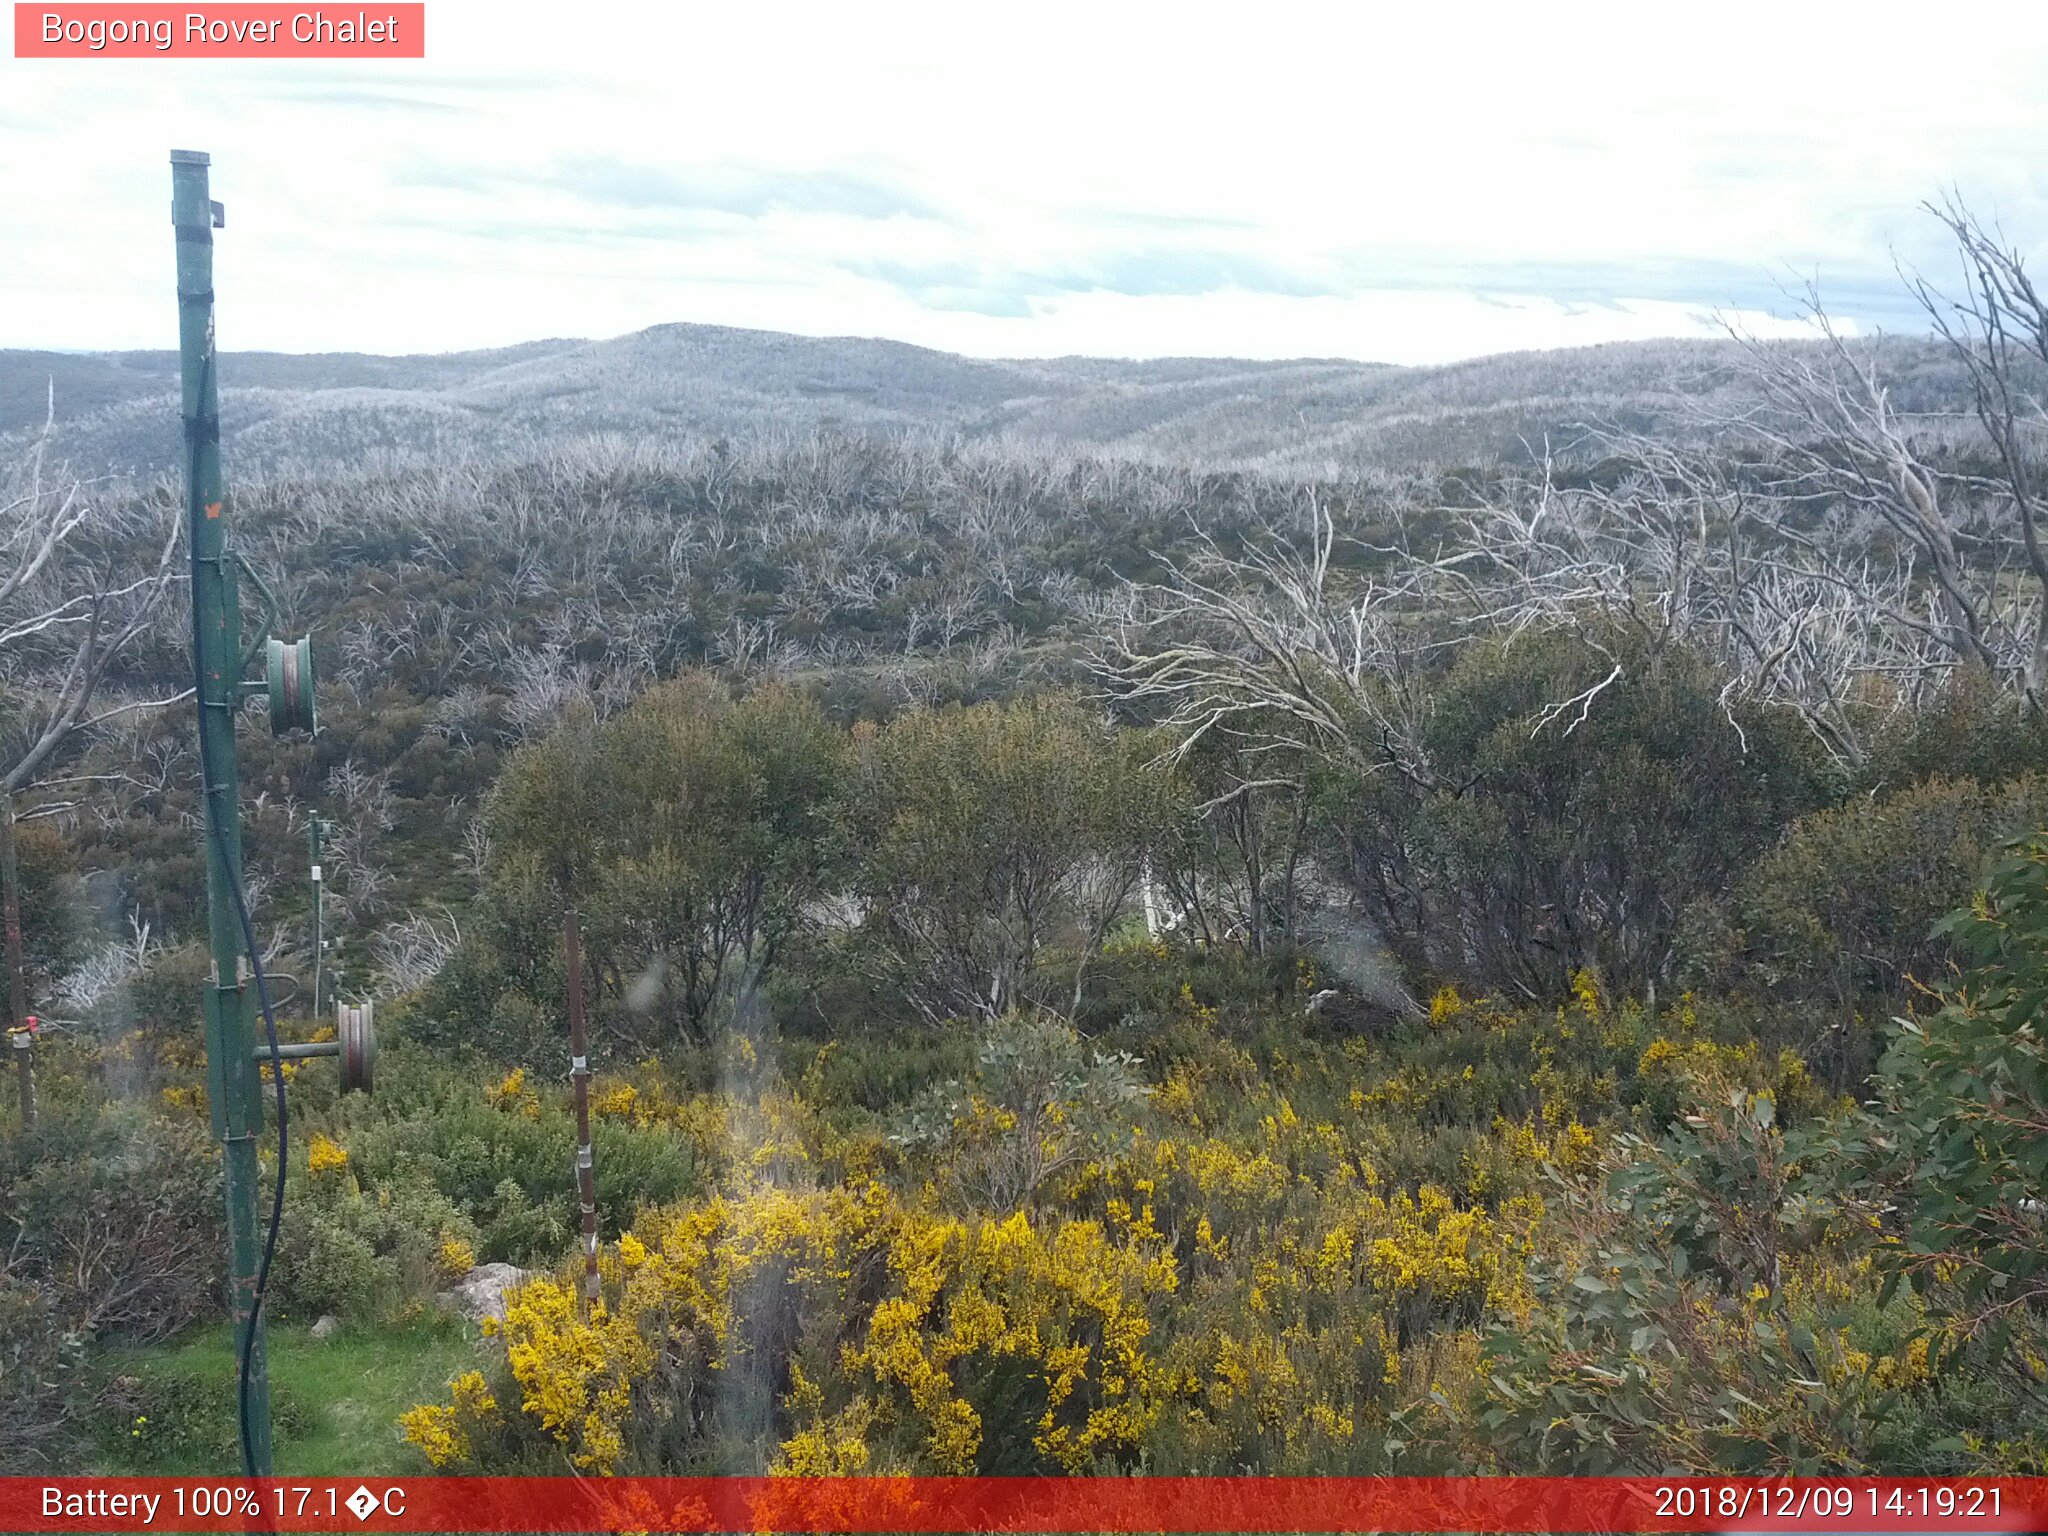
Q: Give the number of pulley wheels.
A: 2